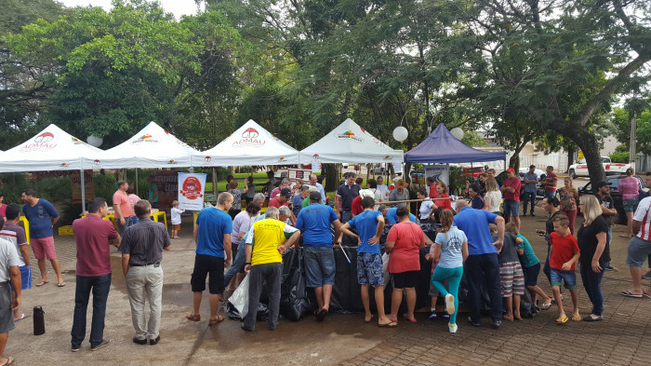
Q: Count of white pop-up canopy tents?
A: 4